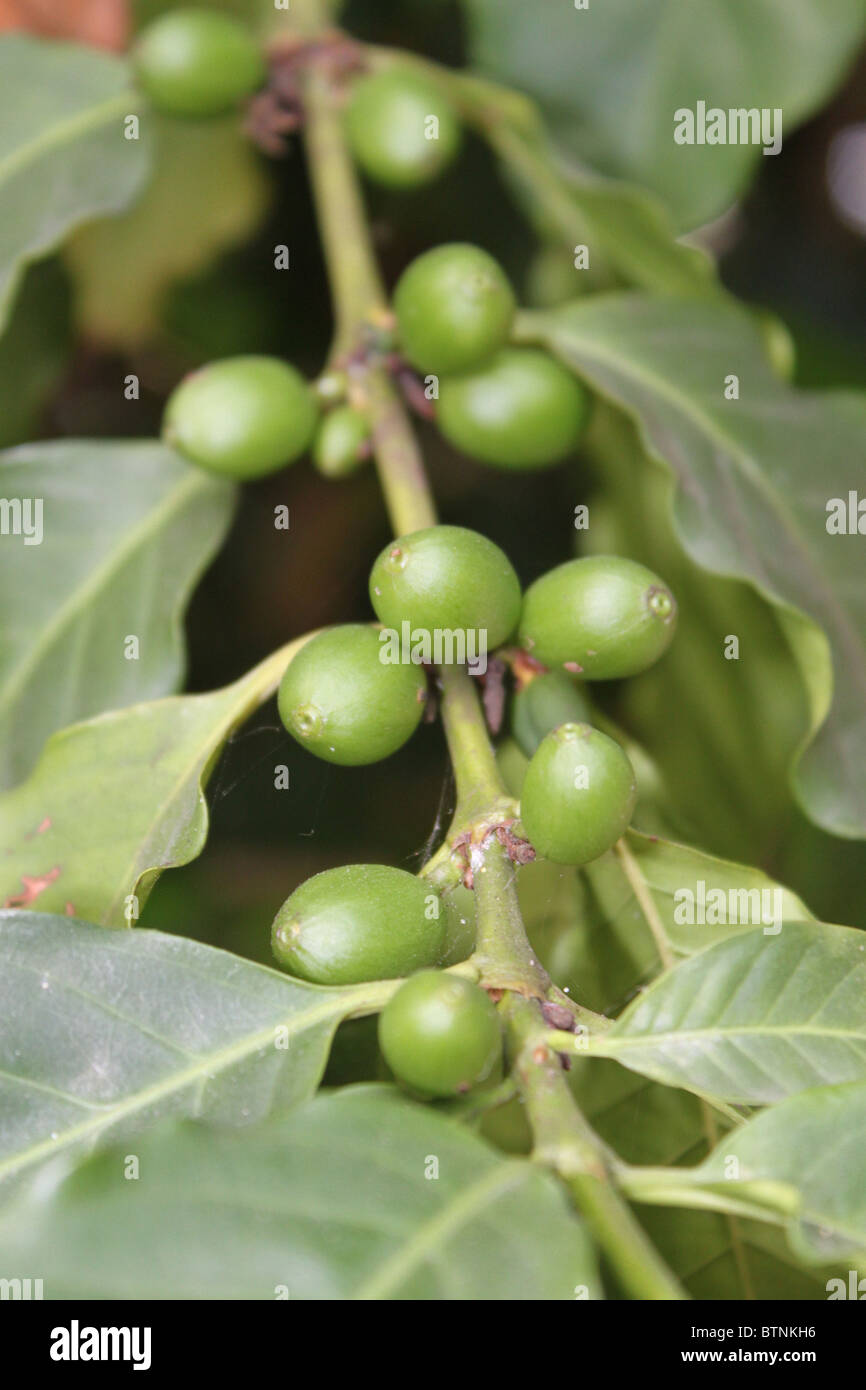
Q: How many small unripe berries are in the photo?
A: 12